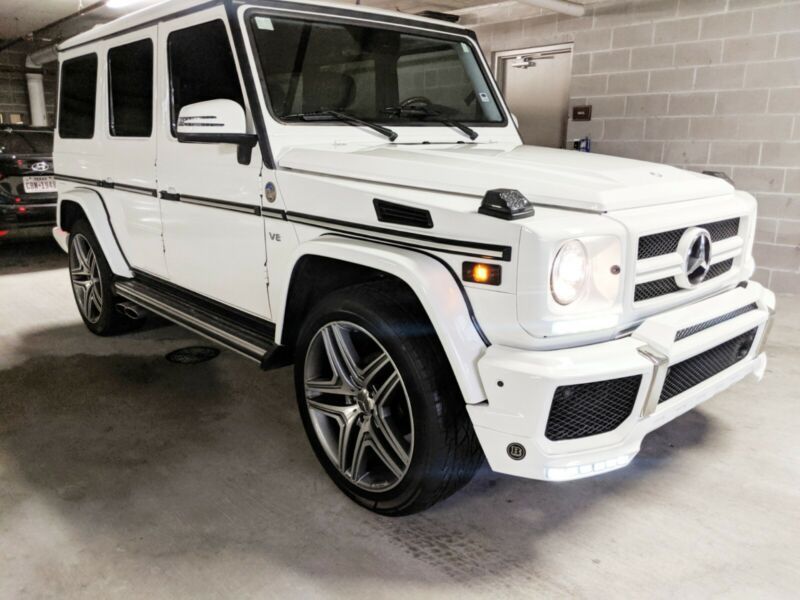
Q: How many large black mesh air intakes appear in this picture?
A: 2